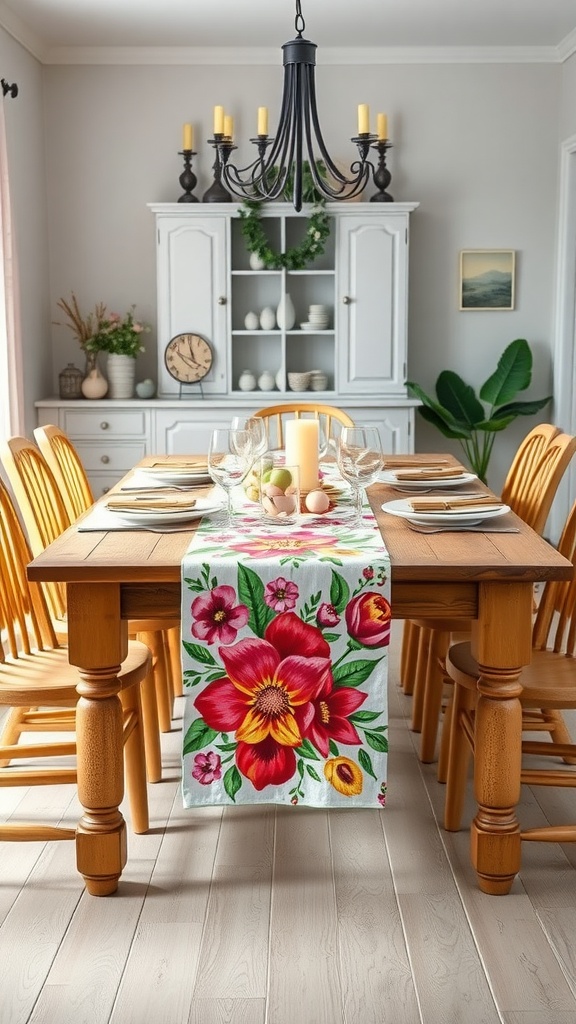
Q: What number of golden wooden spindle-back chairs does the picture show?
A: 7